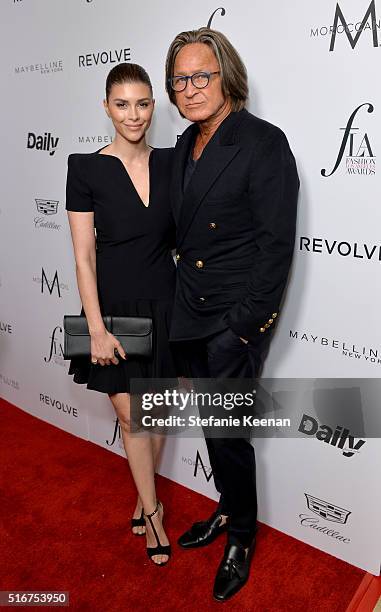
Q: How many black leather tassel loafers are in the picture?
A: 2